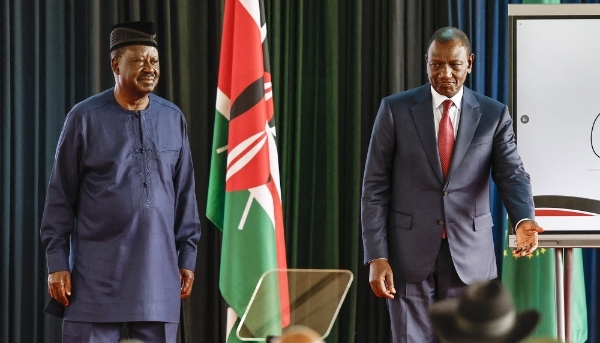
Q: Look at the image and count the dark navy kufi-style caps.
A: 1